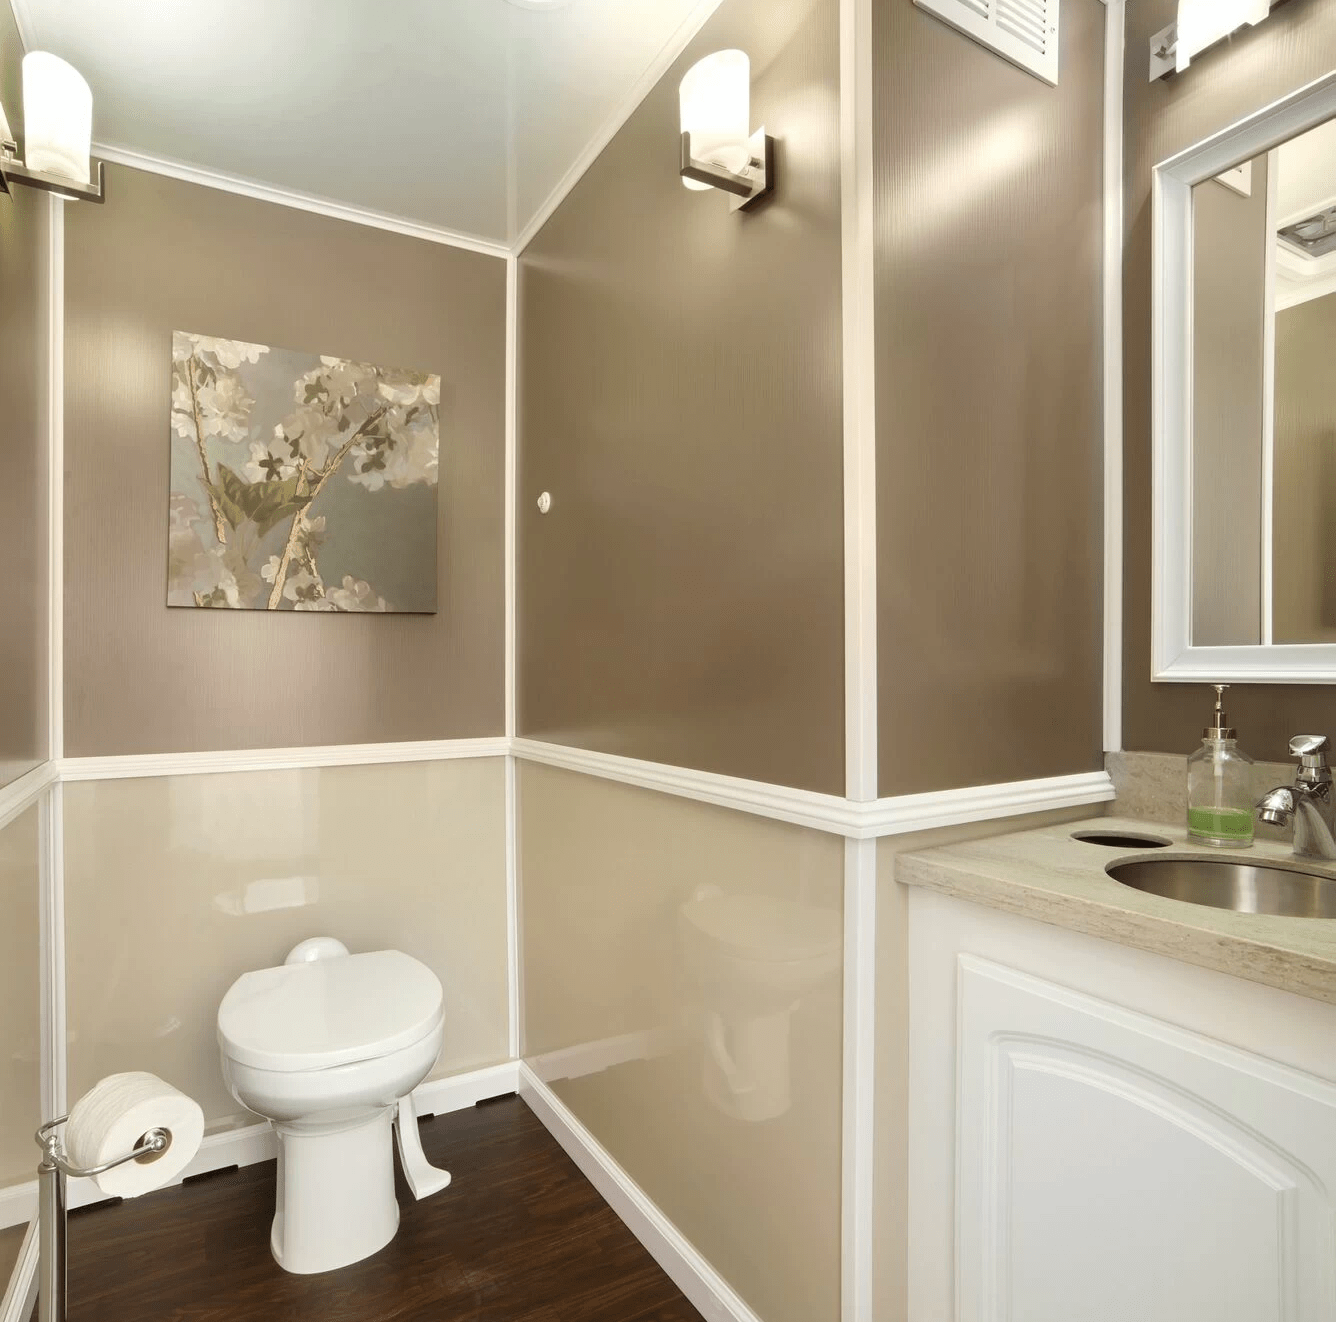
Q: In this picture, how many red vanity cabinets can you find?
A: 0